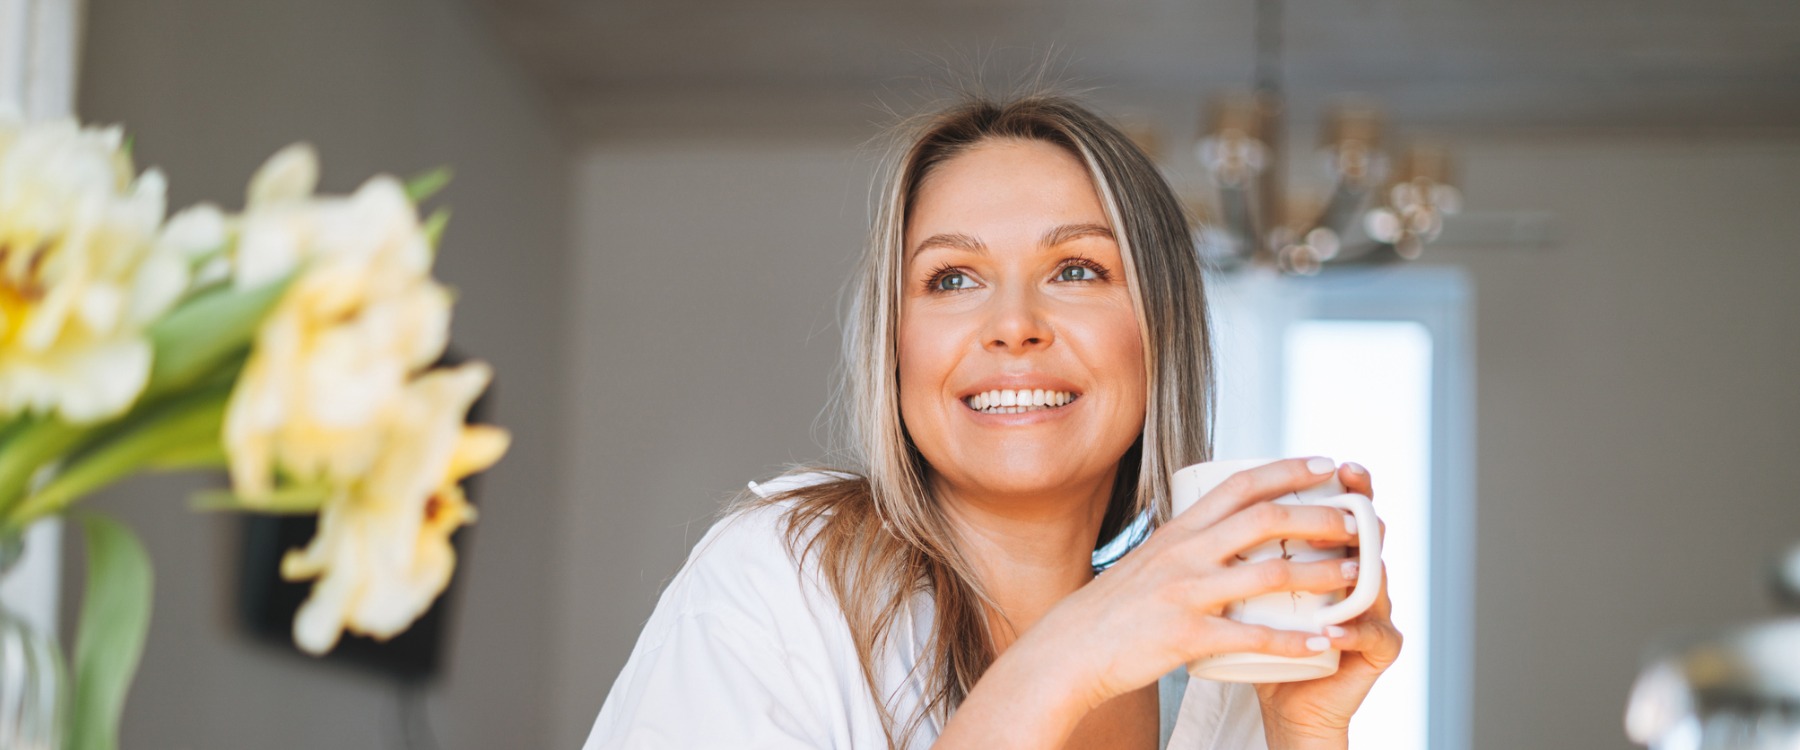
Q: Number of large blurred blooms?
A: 3